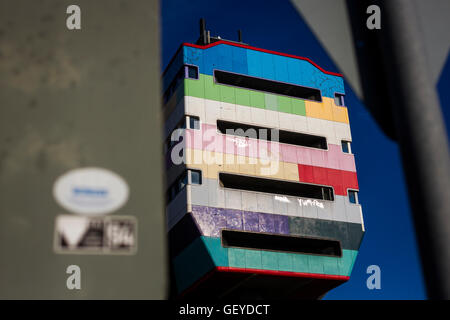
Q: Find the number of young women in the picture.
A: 0